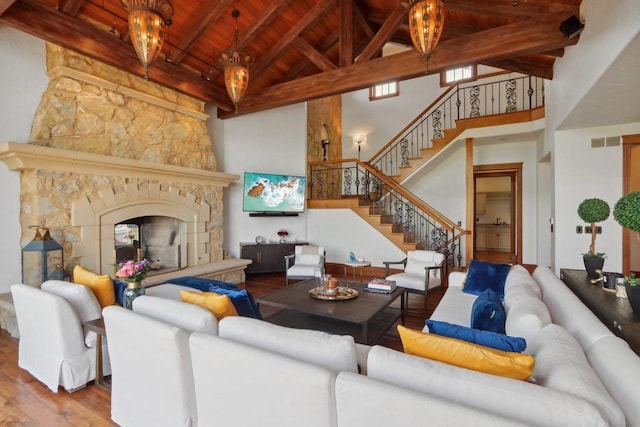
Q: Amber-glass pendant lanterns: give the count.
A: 3